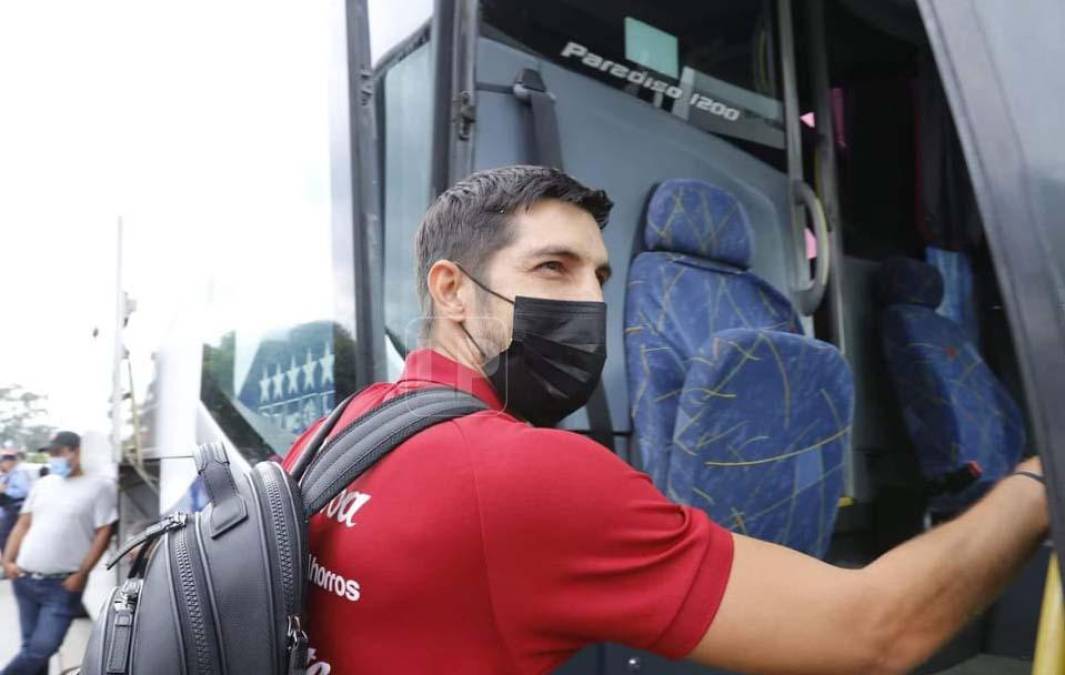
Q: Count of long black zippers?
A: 2